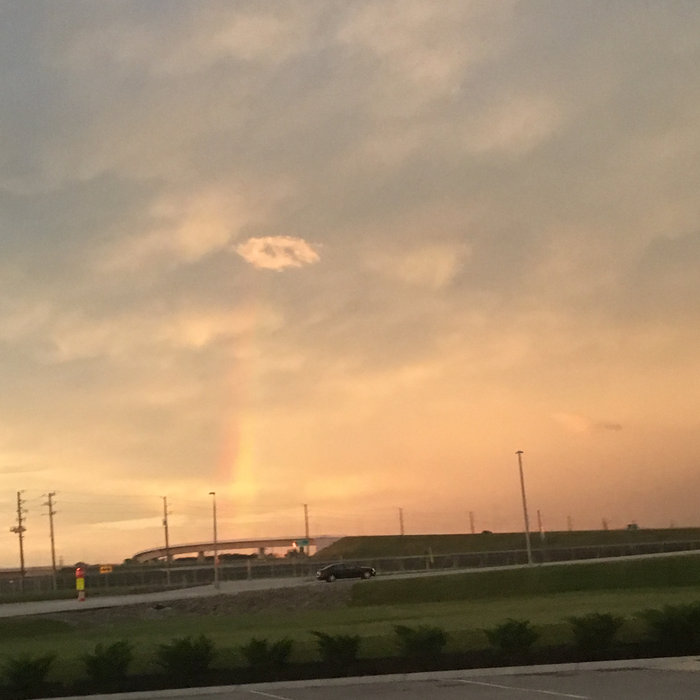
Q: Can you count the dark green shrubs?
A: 9